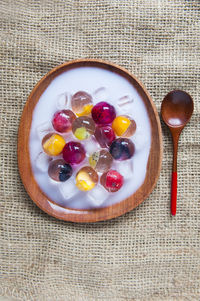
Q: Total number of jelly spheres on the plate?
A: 13